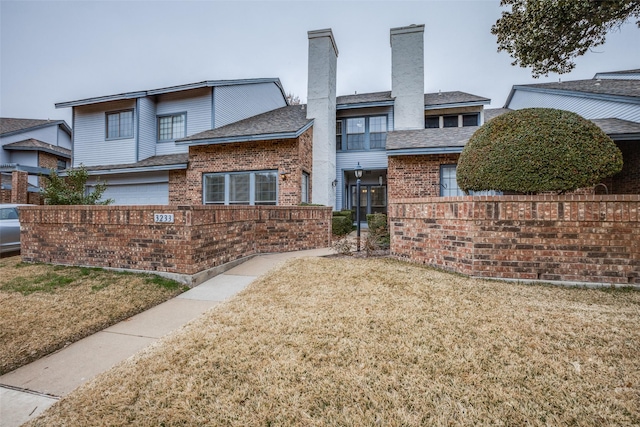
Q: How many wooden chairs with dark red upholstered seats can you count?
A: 0